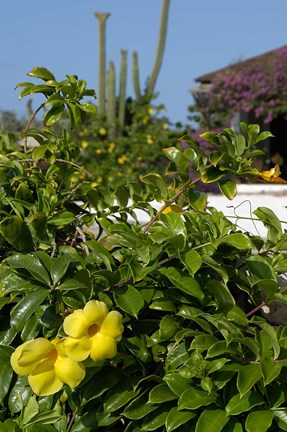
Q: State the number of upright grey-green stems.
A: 5